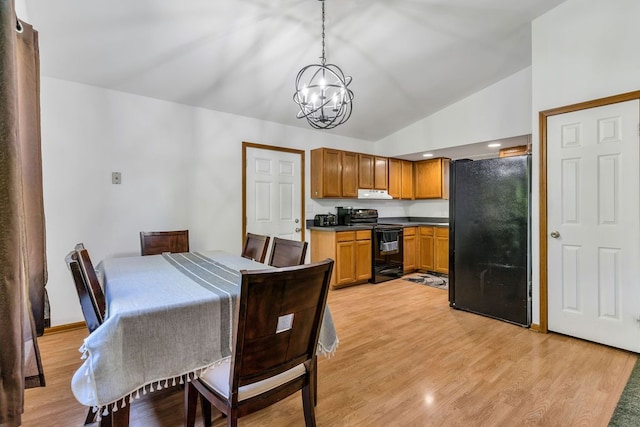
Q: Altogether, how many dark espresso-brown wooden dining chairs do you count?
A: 6